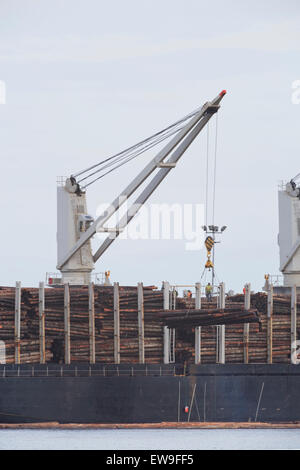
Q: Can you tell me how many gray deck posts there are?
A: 12